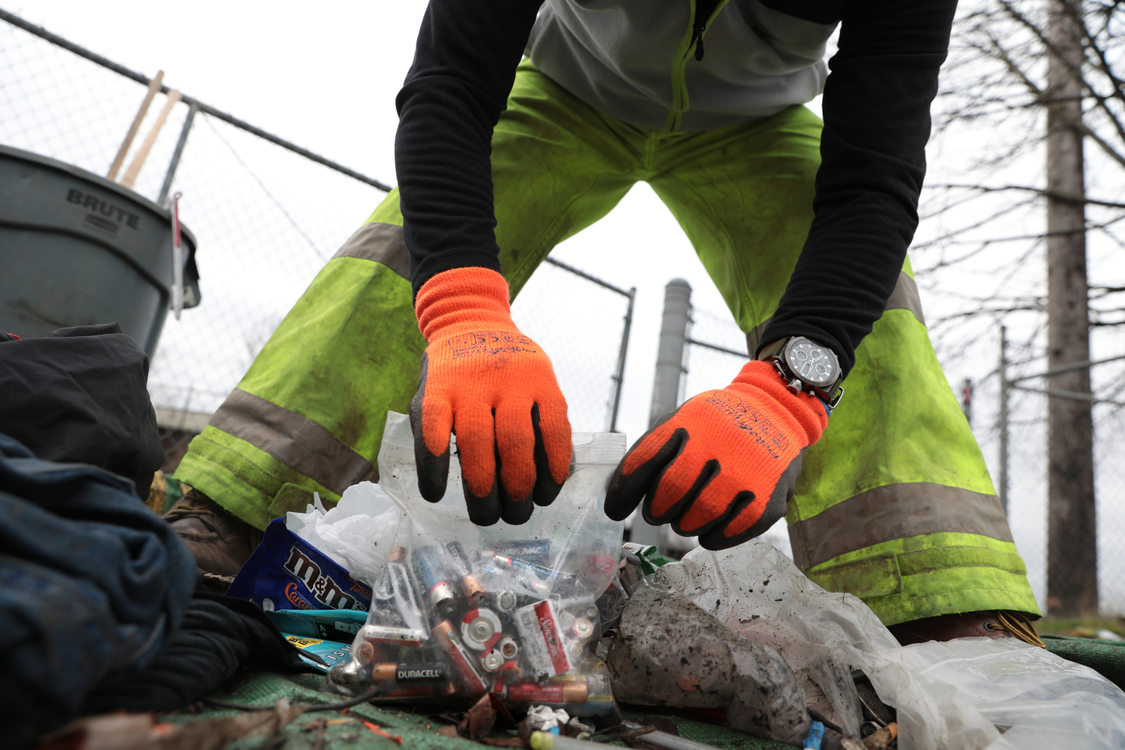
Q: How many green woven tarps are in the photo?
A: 1